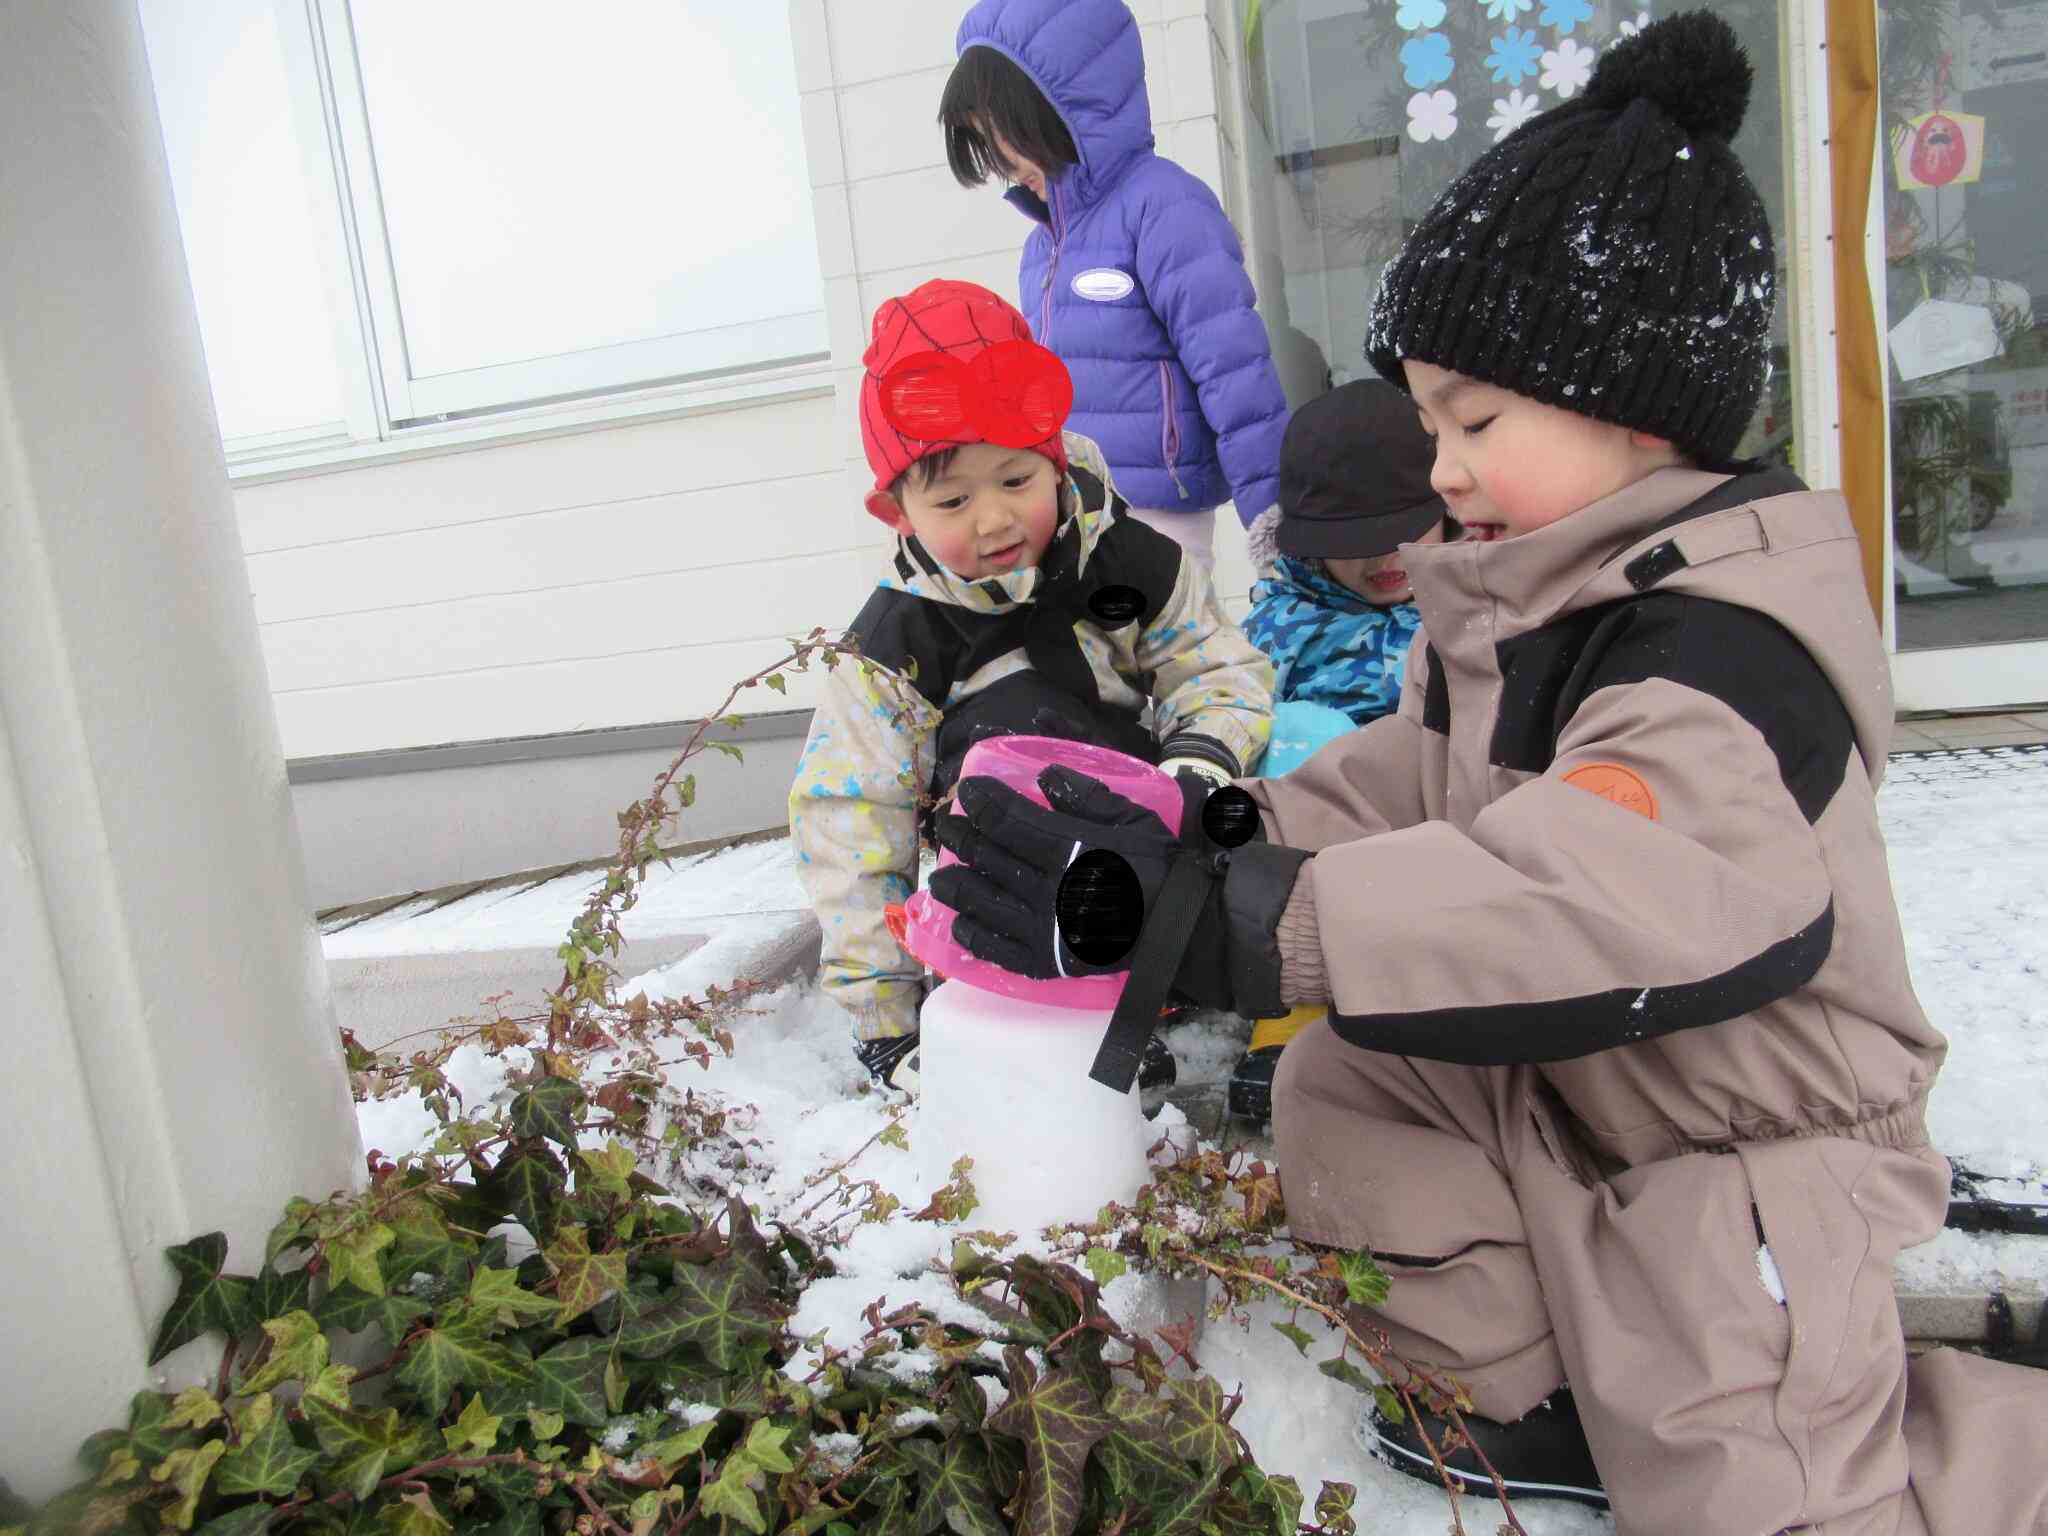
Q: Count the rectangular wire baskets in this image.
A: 0